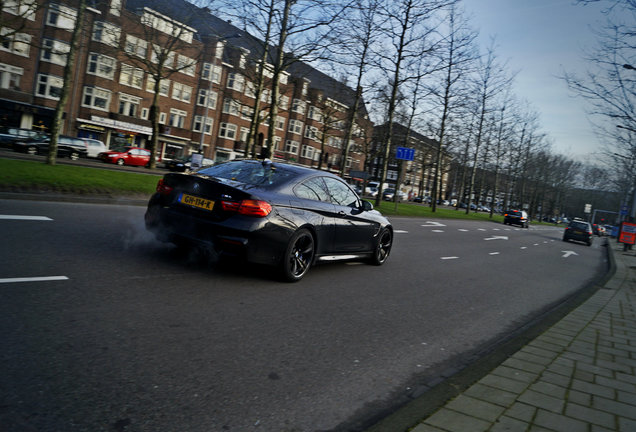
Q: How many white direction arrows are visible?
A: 3